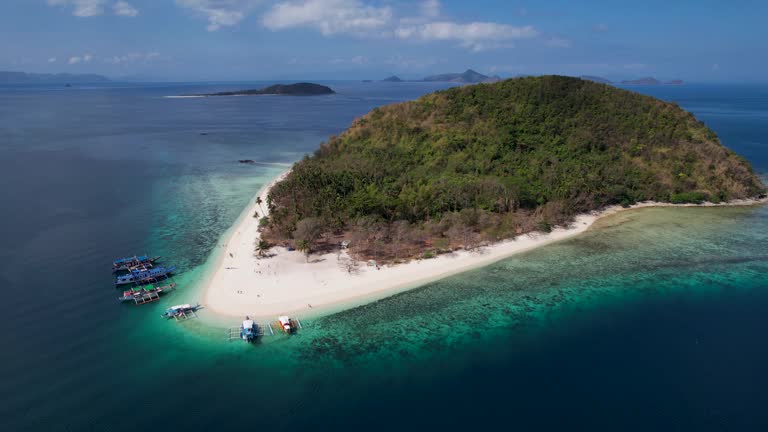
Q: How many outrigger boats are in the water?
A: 6